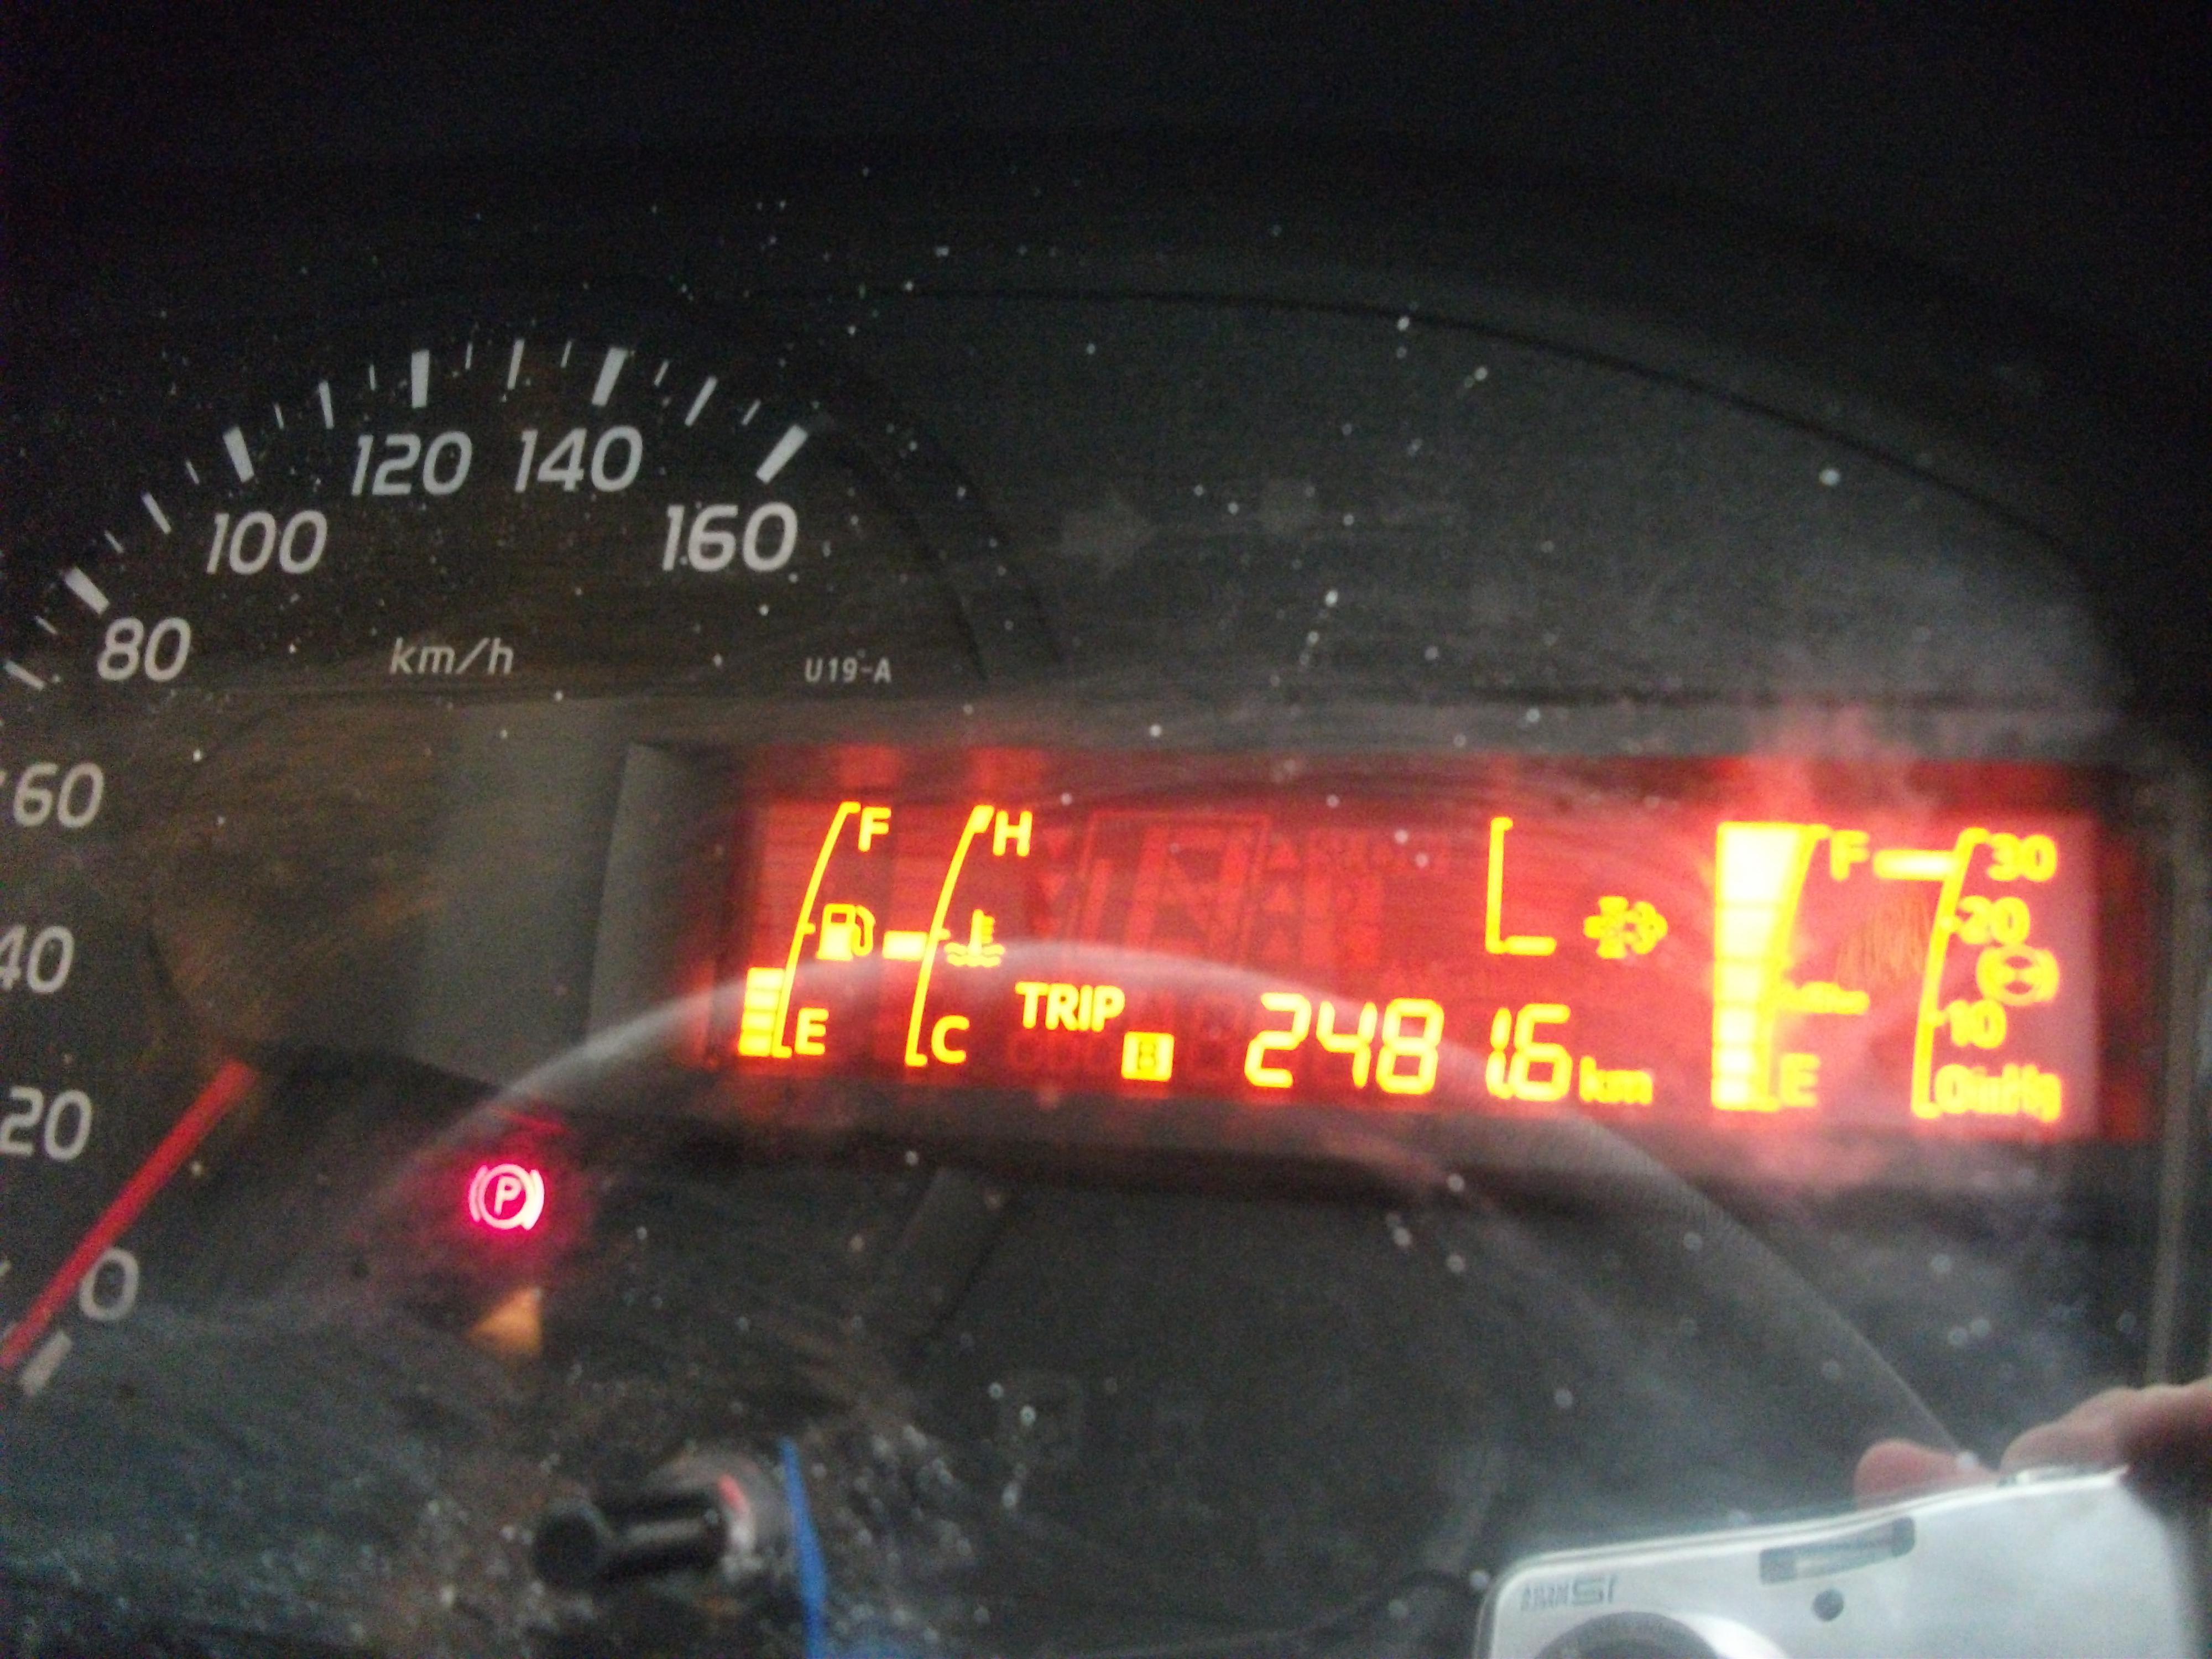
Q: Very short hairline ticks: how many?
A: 9